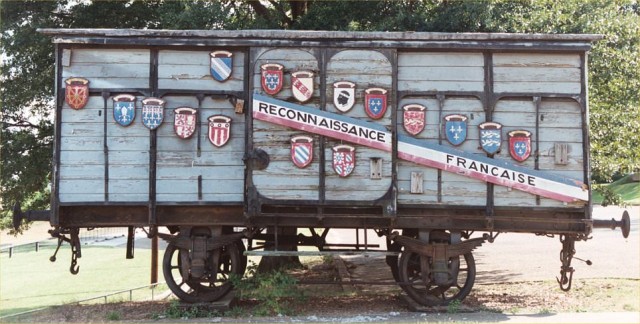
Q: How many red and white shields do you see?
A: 4